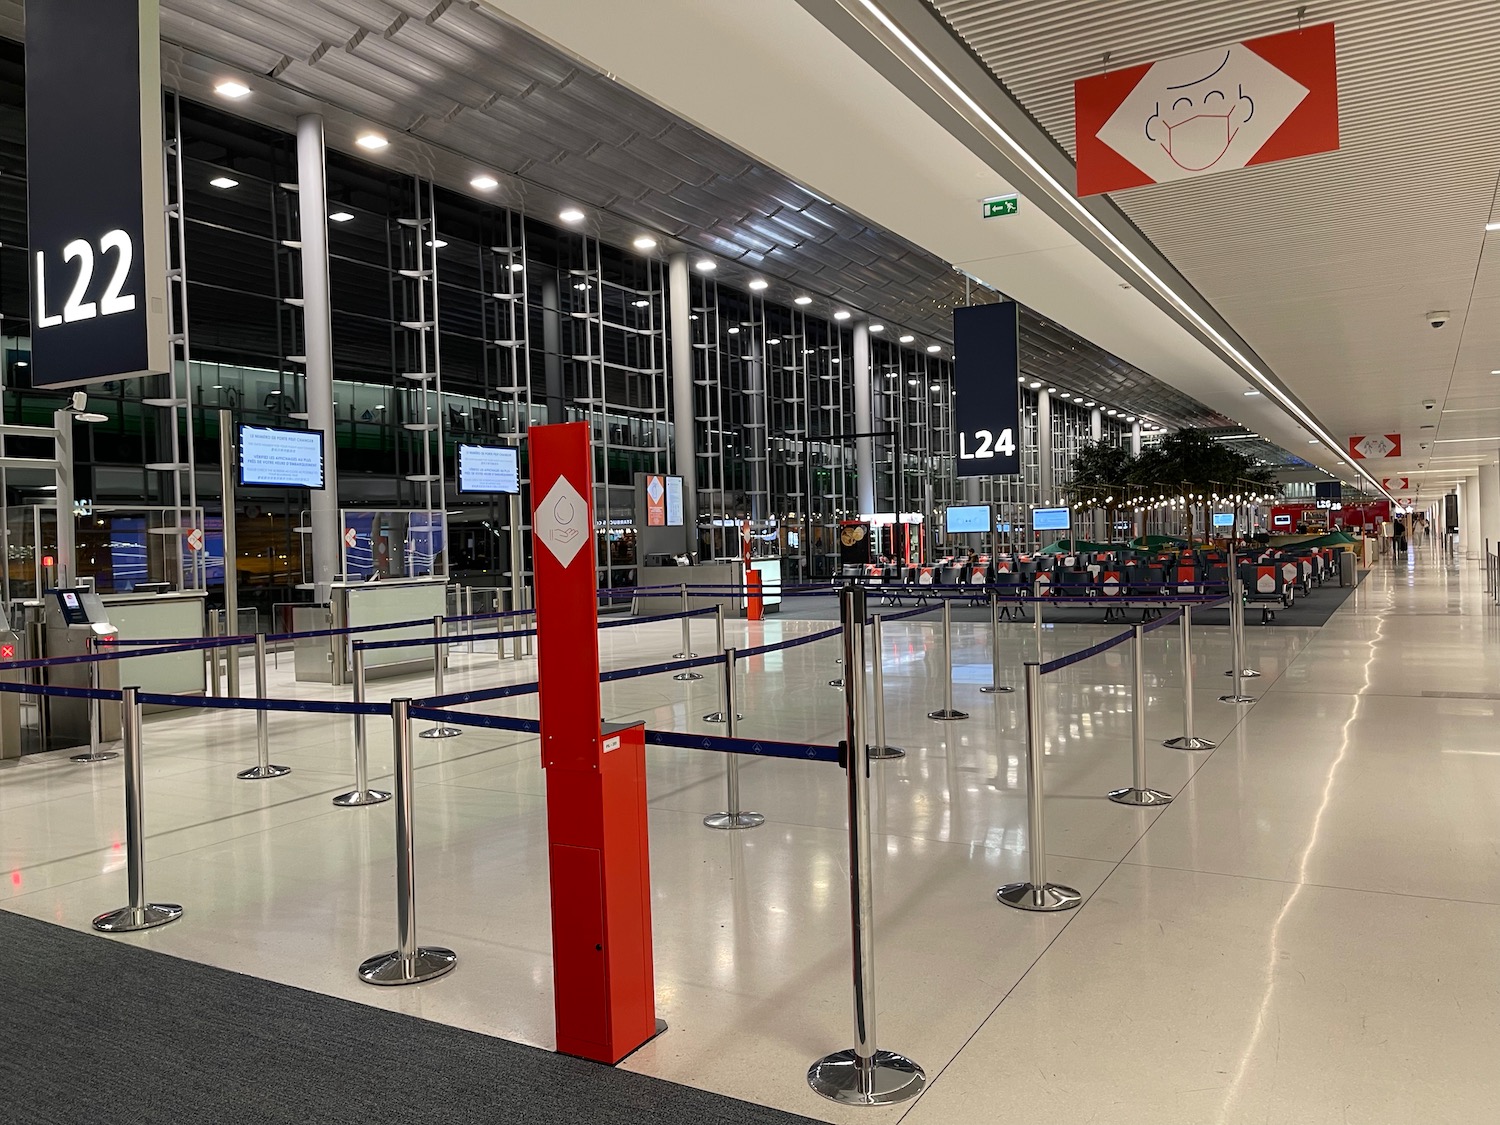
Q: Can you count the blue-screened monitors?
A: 5